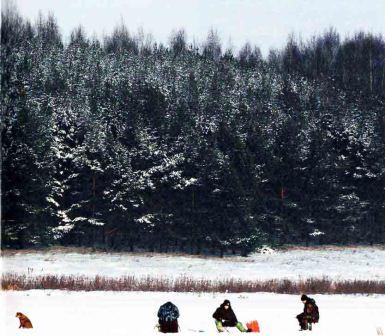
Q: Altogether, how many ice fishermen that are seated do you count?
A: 3